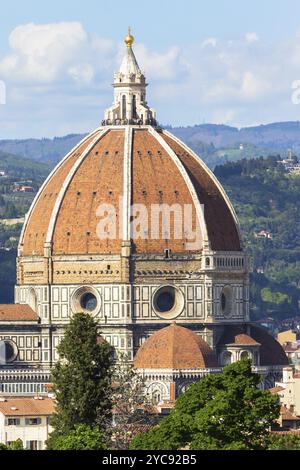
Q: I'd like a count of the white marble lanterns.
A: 1